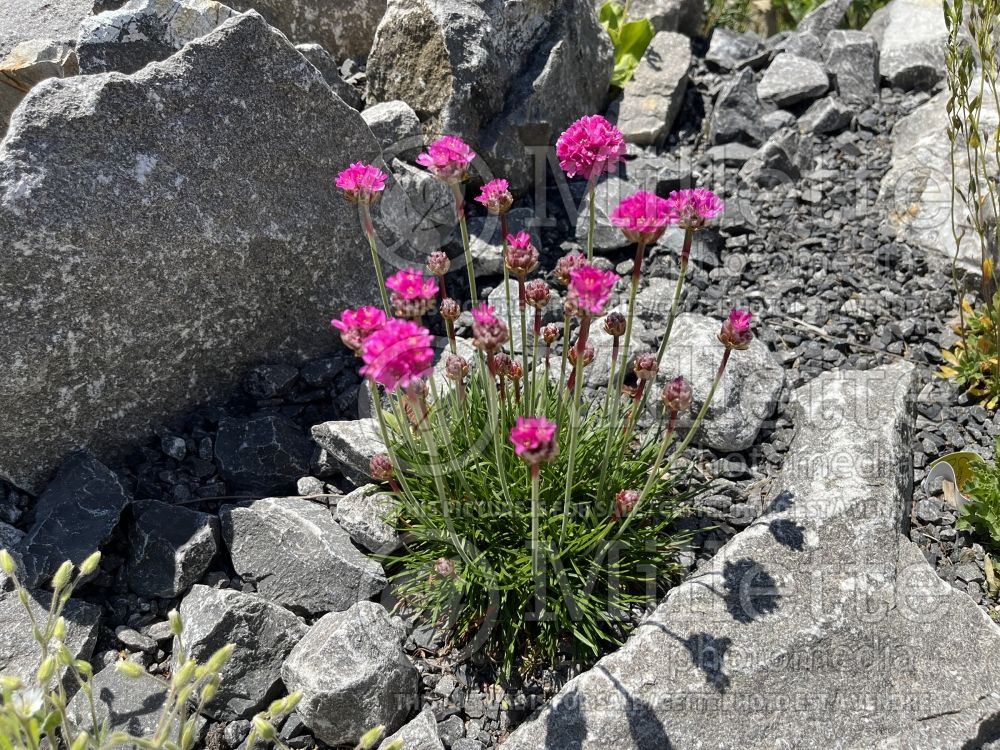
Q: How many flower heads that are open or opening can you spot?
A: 14